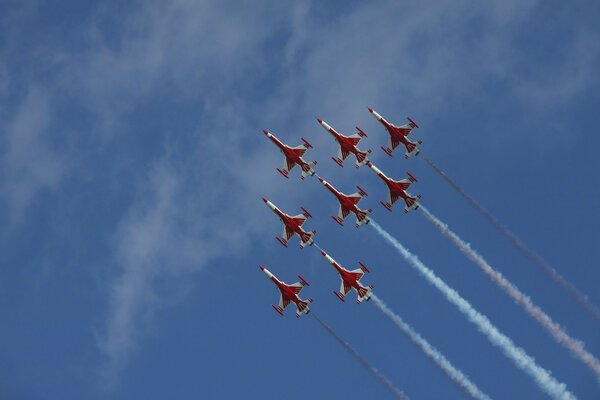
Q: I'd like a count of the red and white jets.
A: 8